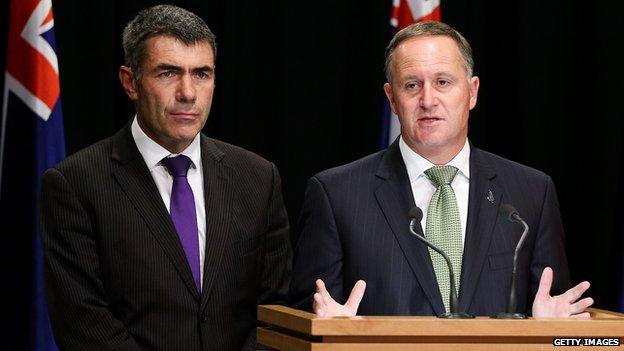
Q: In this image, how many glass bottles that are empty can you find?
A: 0